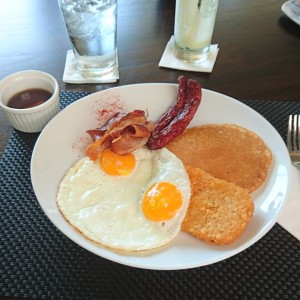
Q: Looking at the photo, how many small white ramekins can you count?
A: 1